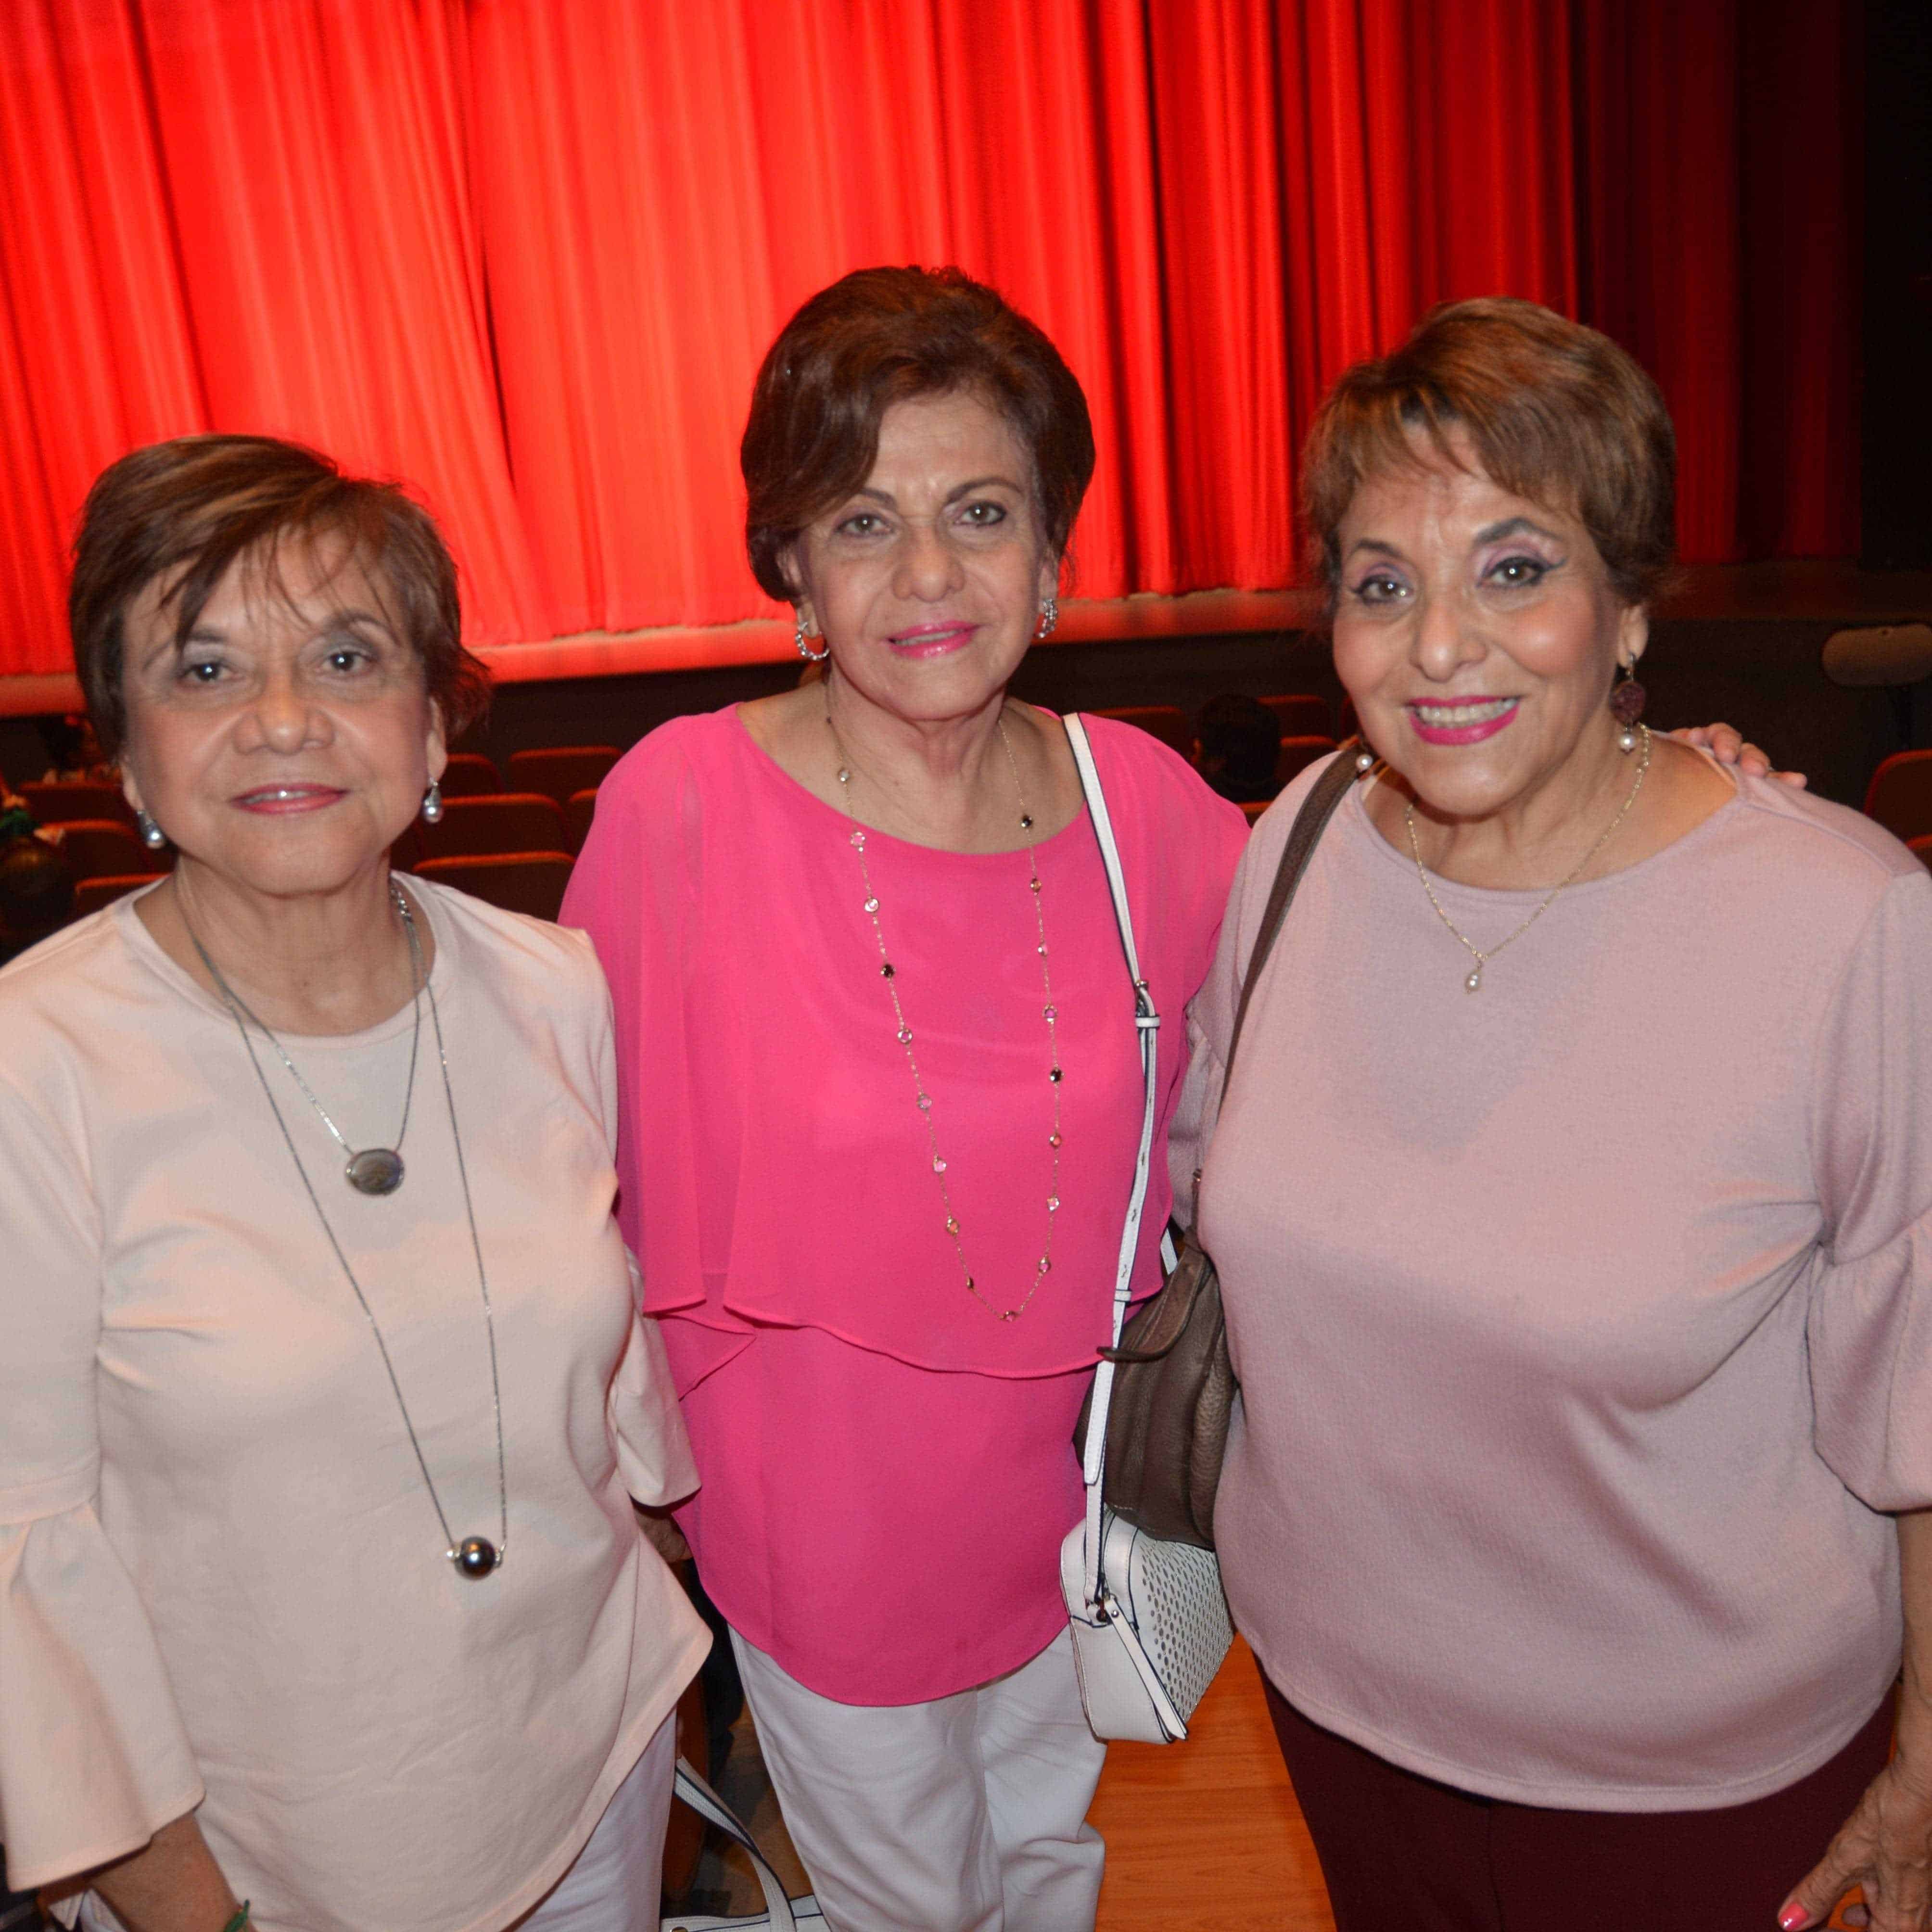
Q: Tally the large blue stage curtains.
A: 0